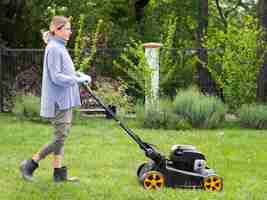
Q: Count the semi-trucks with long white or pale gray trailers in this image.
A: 0